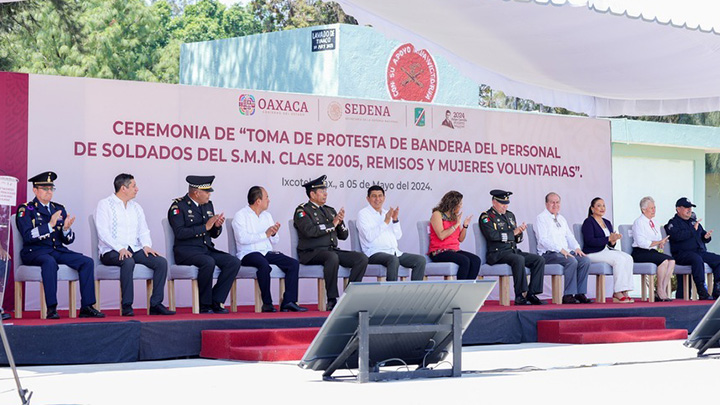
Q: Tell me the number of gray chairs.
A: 12